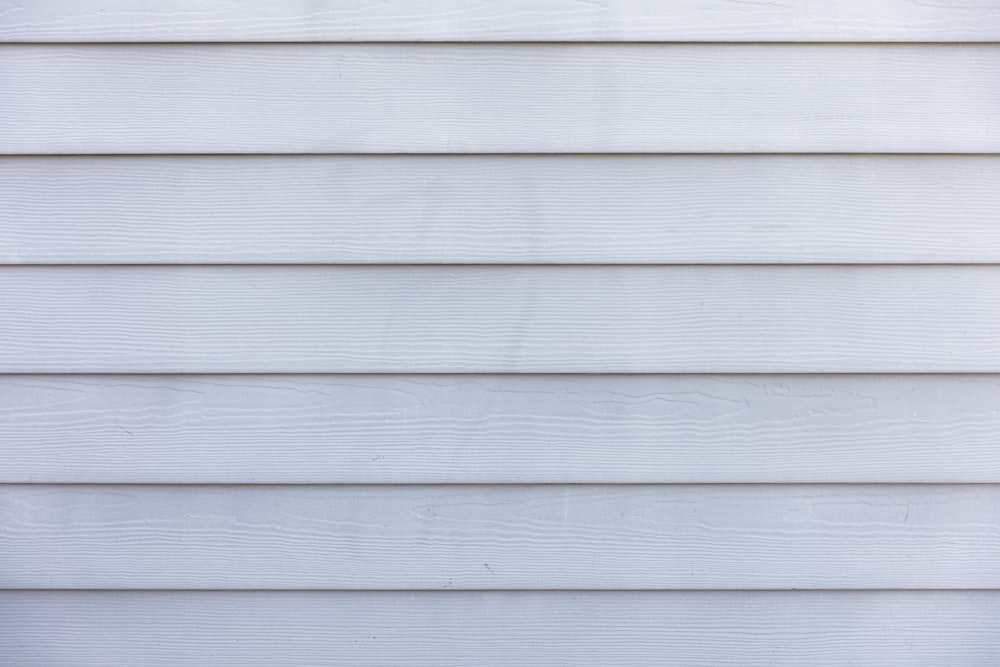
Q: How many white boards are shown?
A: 7